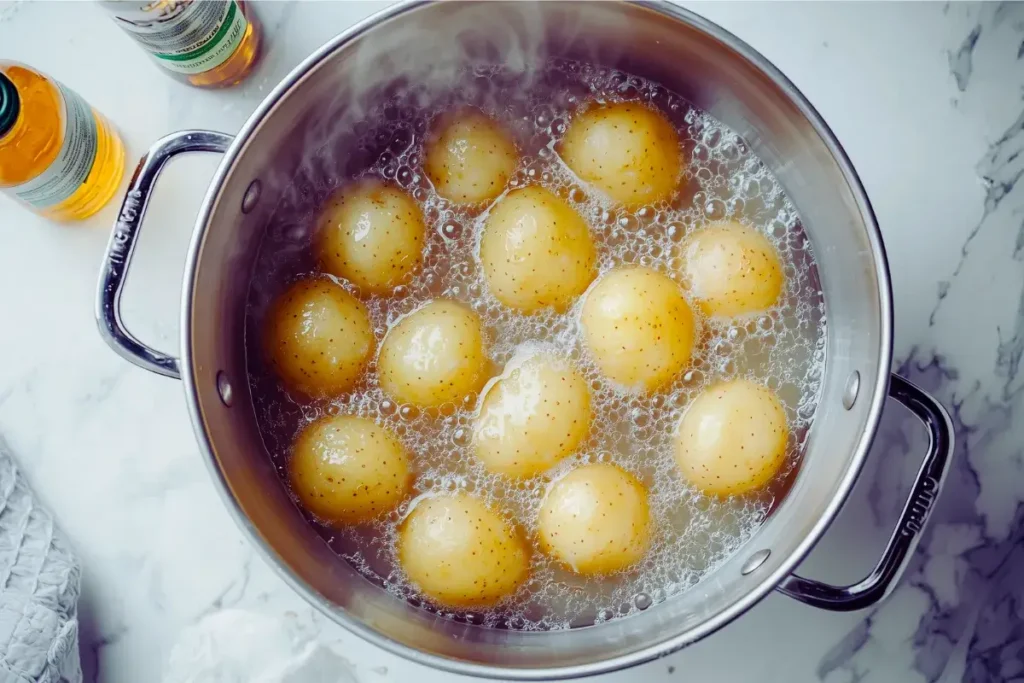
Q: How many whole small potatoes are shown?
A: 13